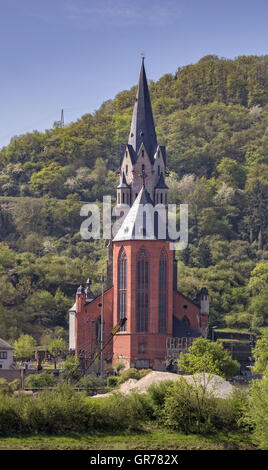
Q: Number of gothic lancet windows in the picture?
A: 3